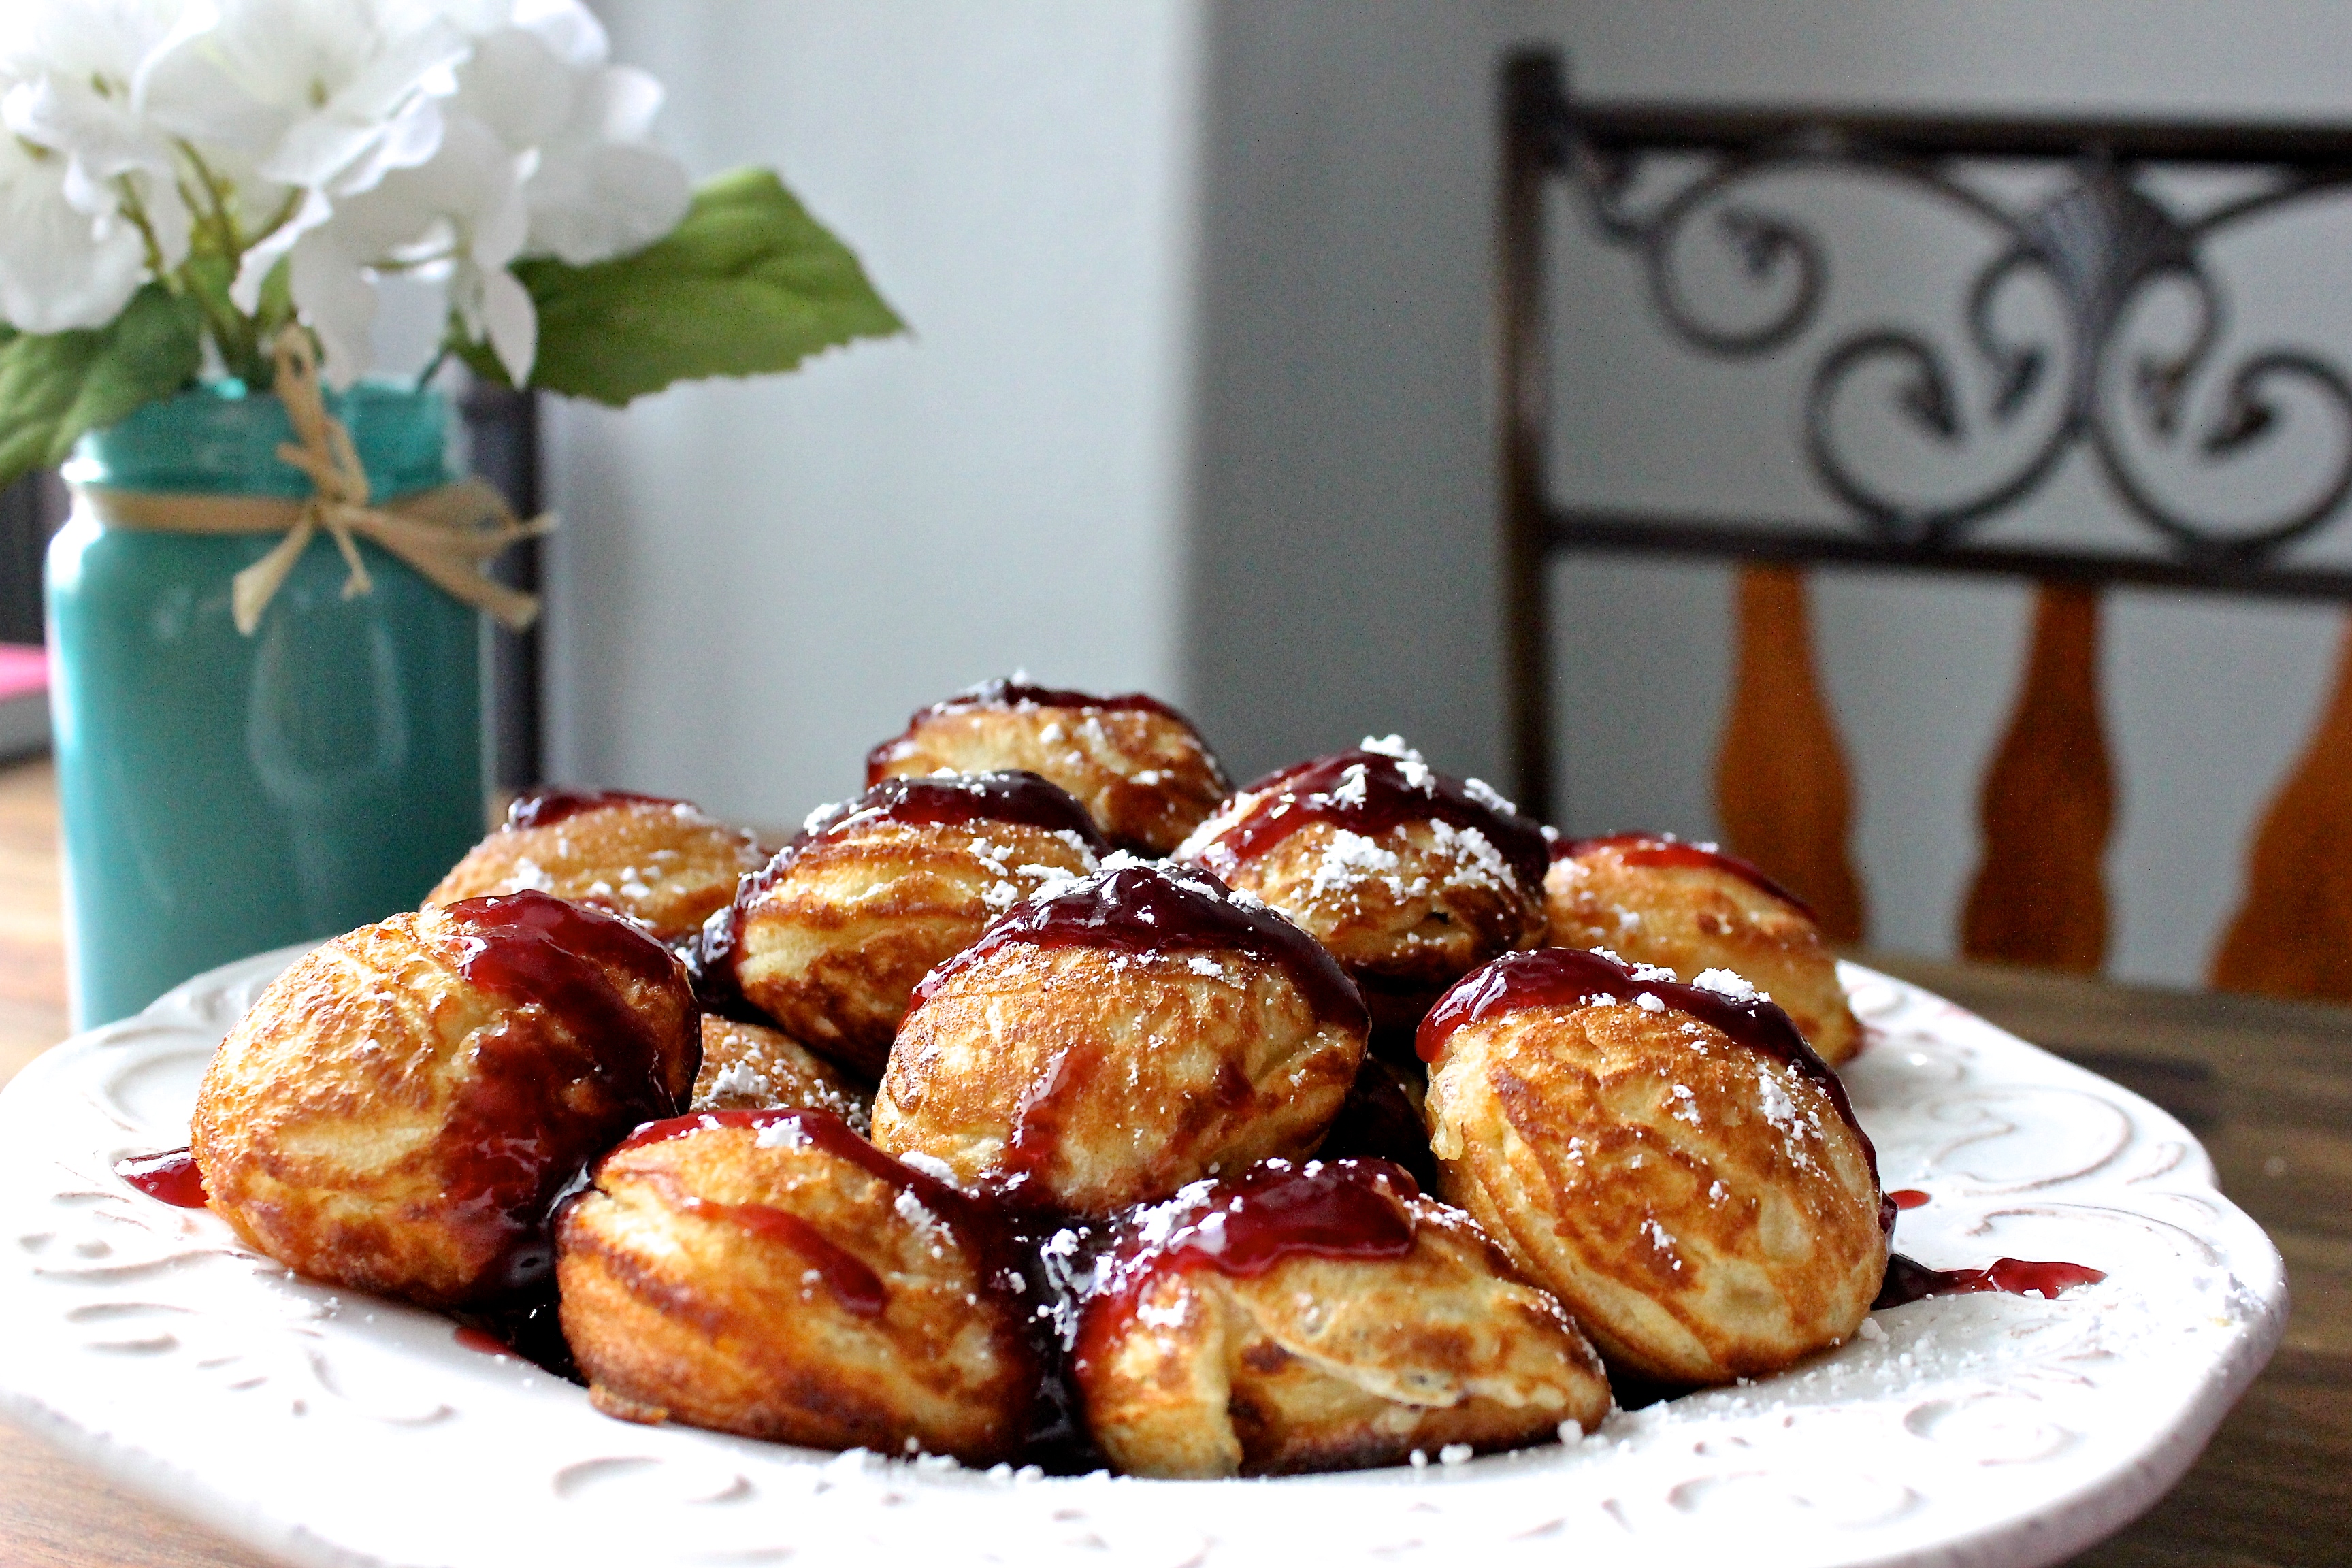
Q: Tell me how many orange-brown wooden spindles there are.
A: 3